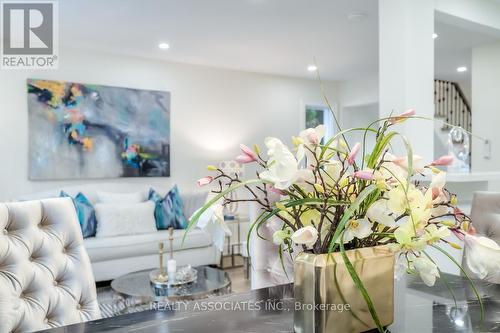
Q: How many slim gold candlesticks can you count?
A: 2